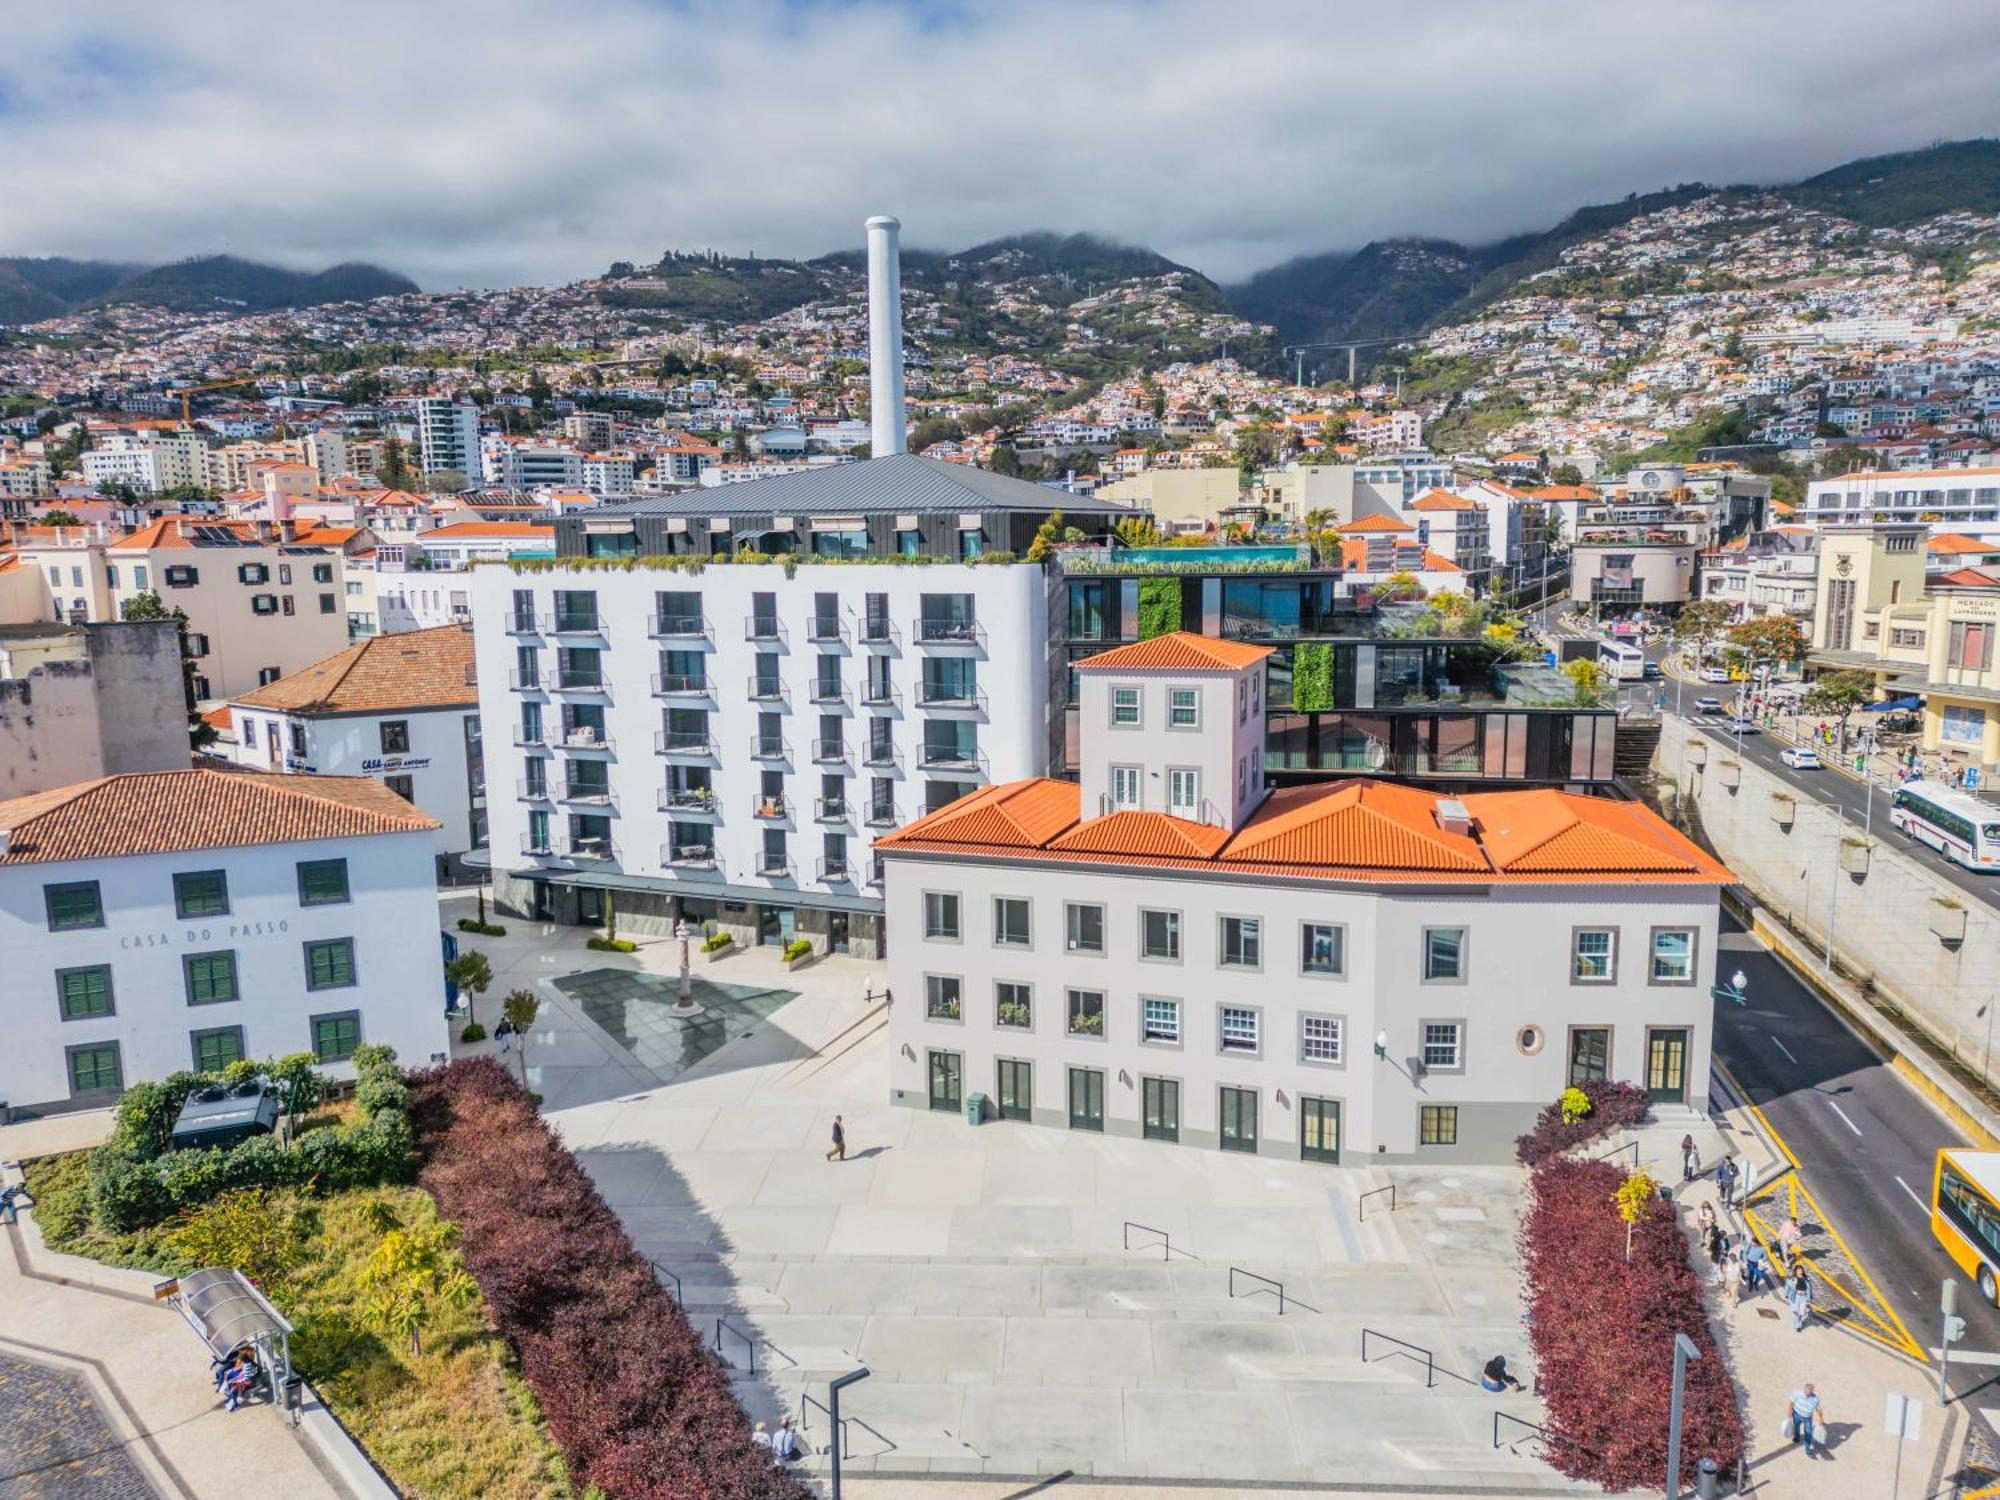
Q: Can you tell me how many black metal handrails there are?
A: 9